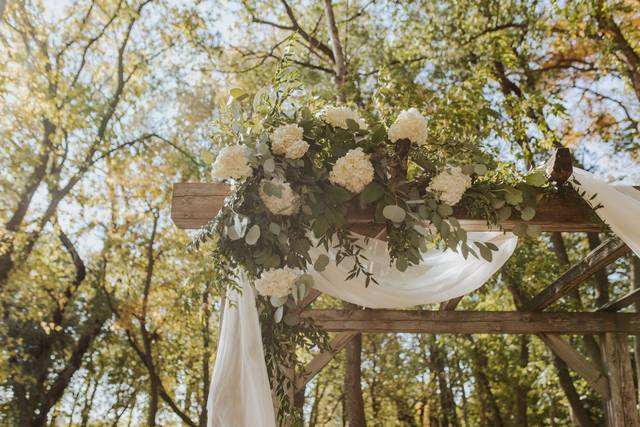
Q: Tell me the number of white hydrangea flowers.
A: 8